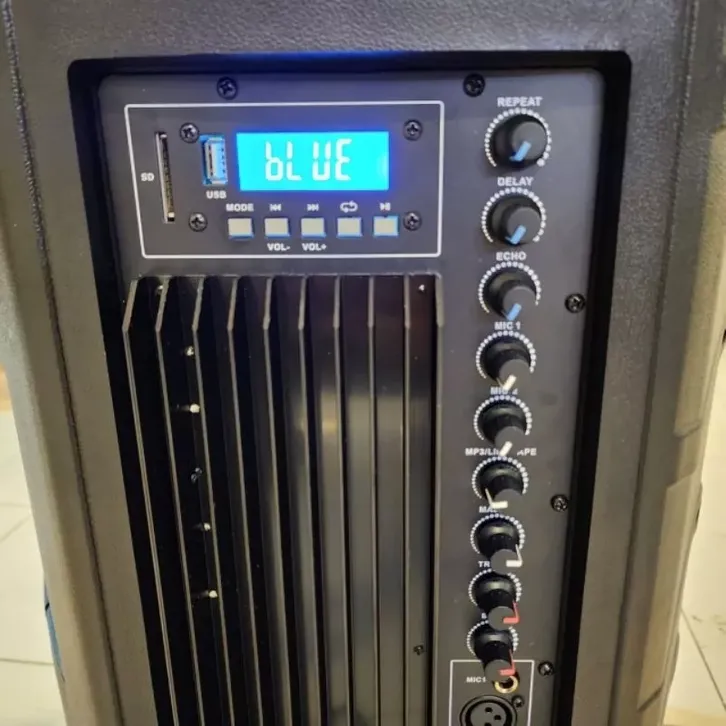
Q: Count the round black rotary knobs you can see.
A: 9